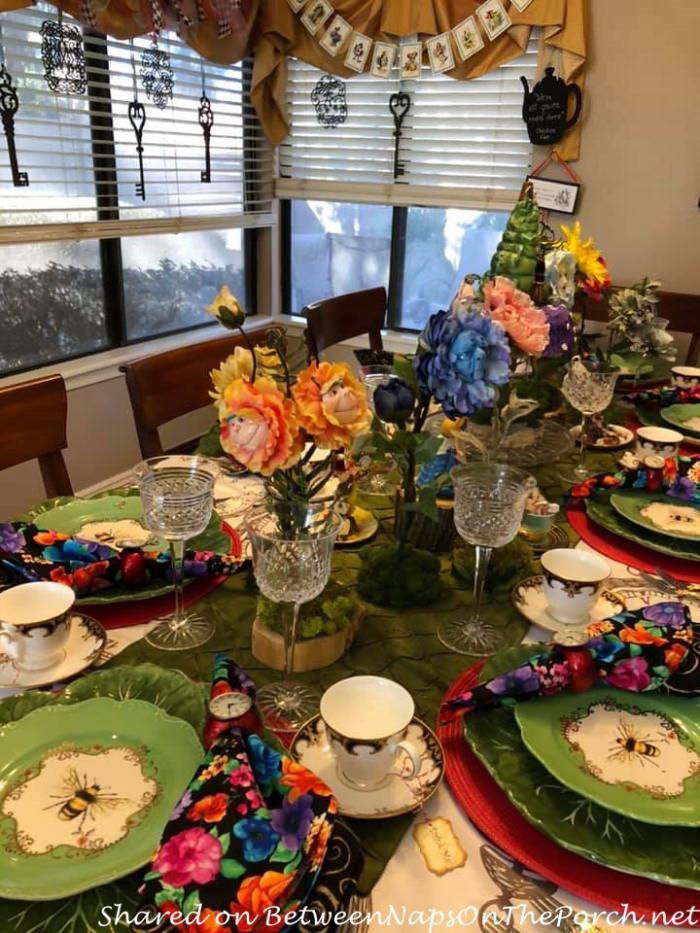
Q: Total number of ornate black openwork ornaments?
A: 3